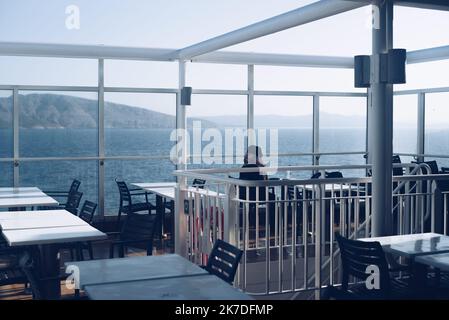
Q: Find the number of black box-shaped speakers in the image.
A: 3